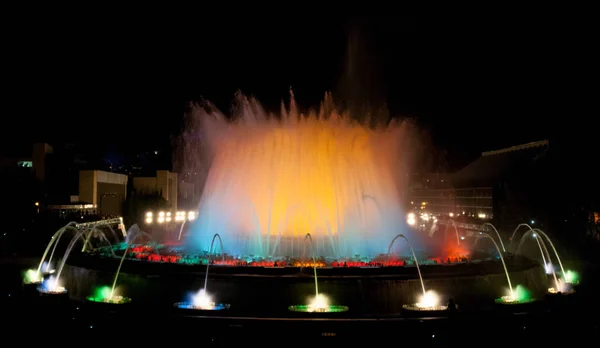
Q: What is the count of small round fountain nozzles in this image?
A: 11